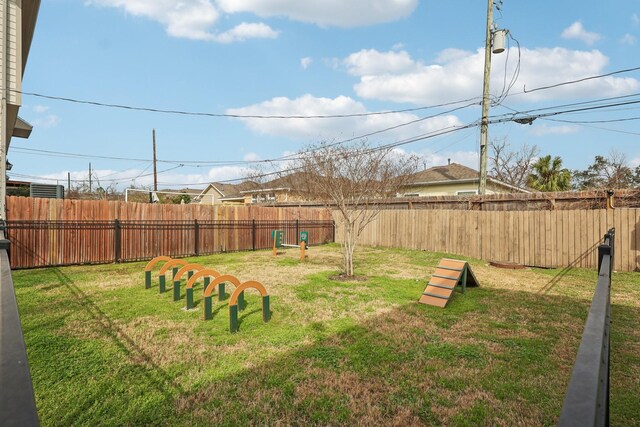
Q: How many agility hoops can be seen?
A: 6